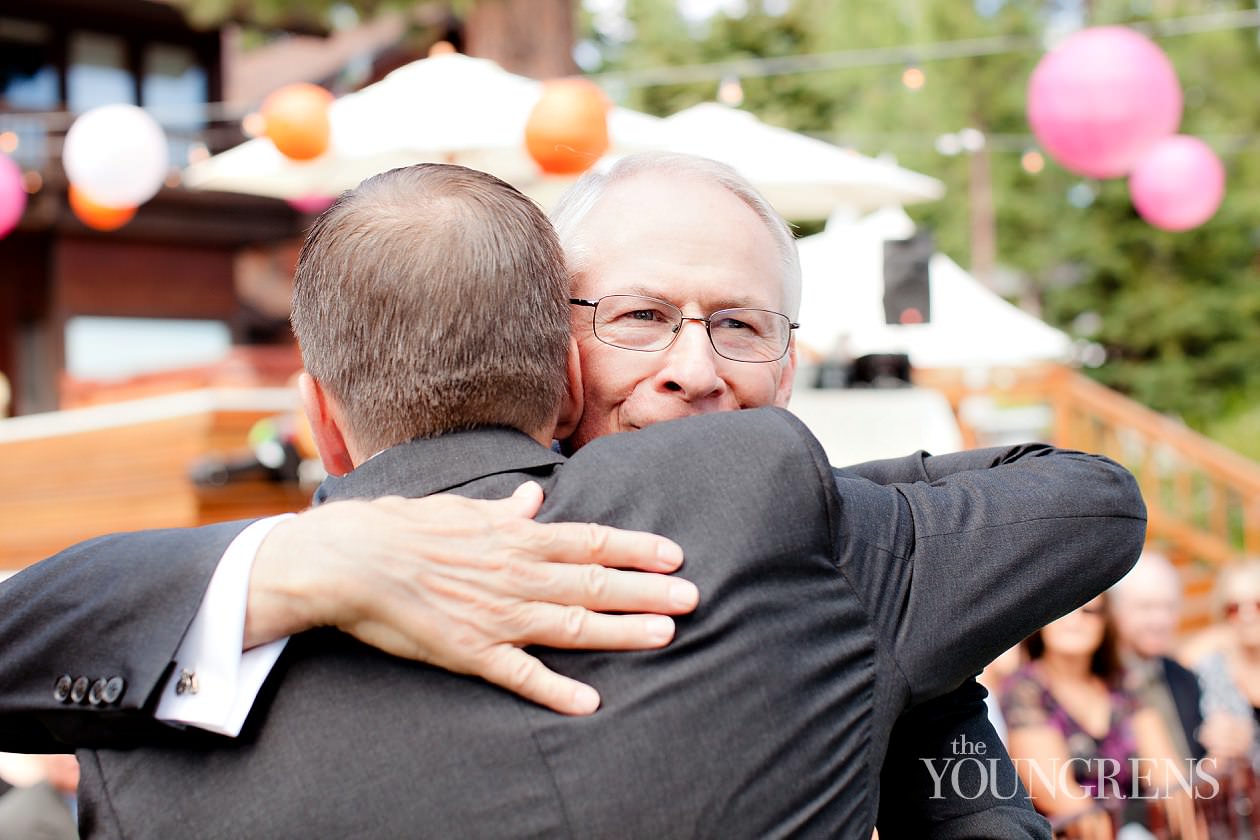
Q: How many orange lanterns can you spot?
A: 3